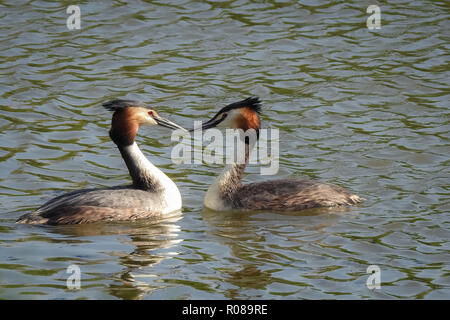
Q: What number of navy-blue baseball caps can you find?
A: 0